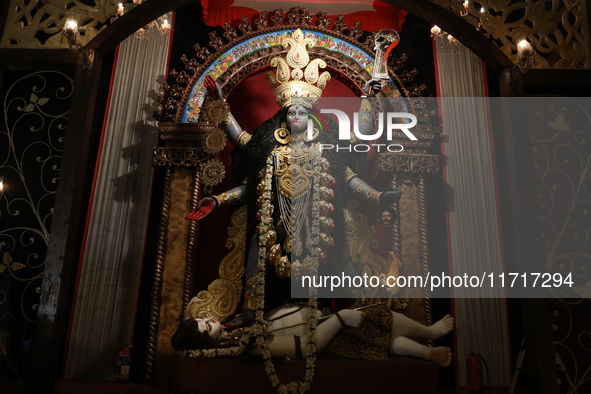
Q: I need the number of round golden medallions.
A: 3